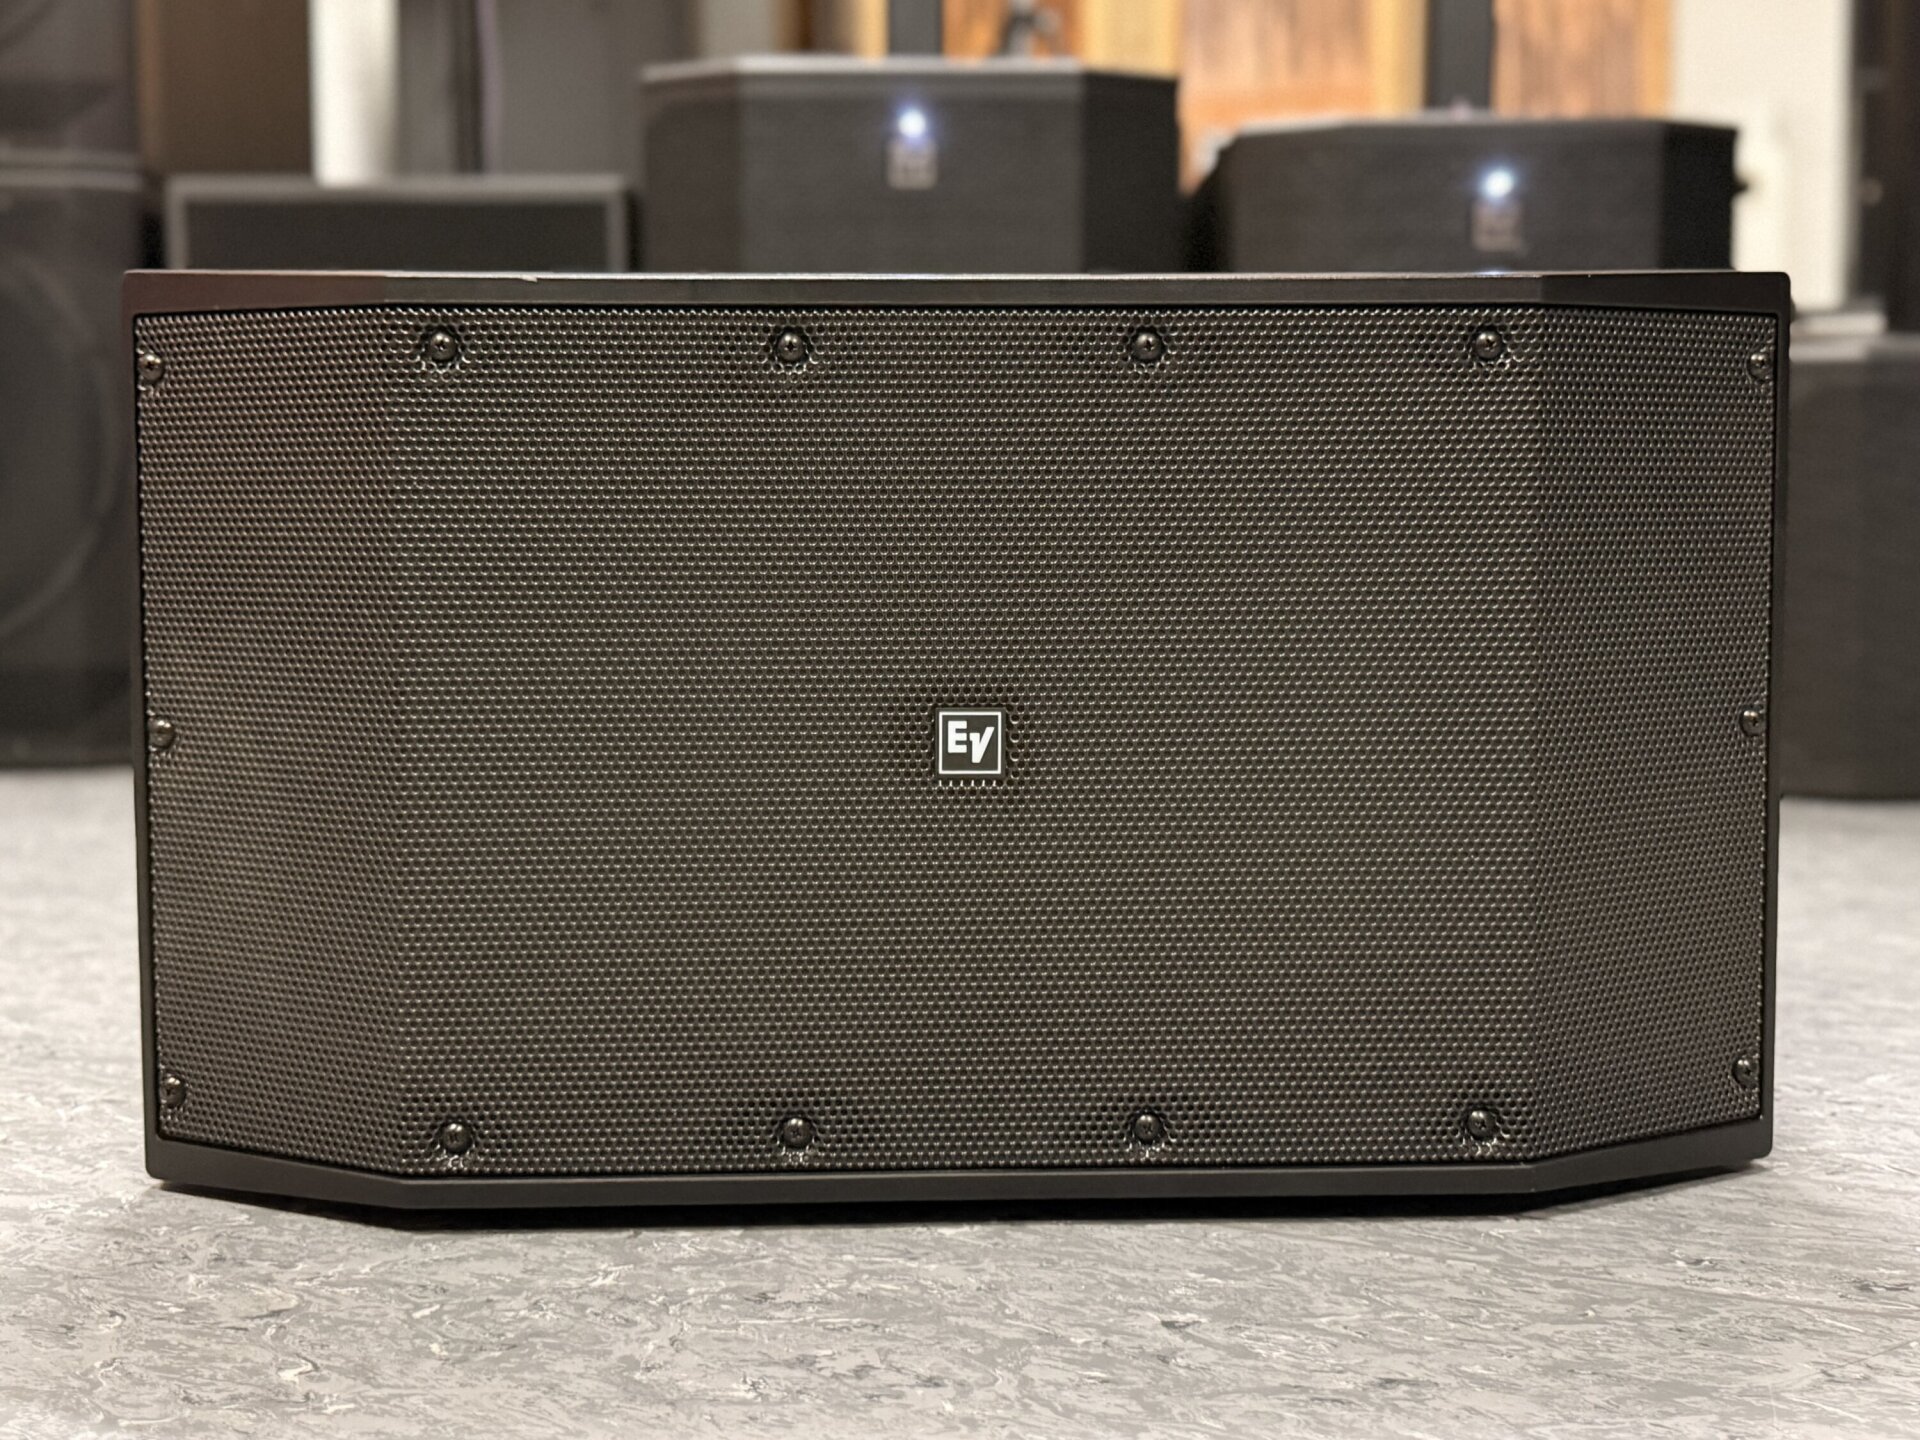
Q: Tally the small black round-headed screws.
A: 14